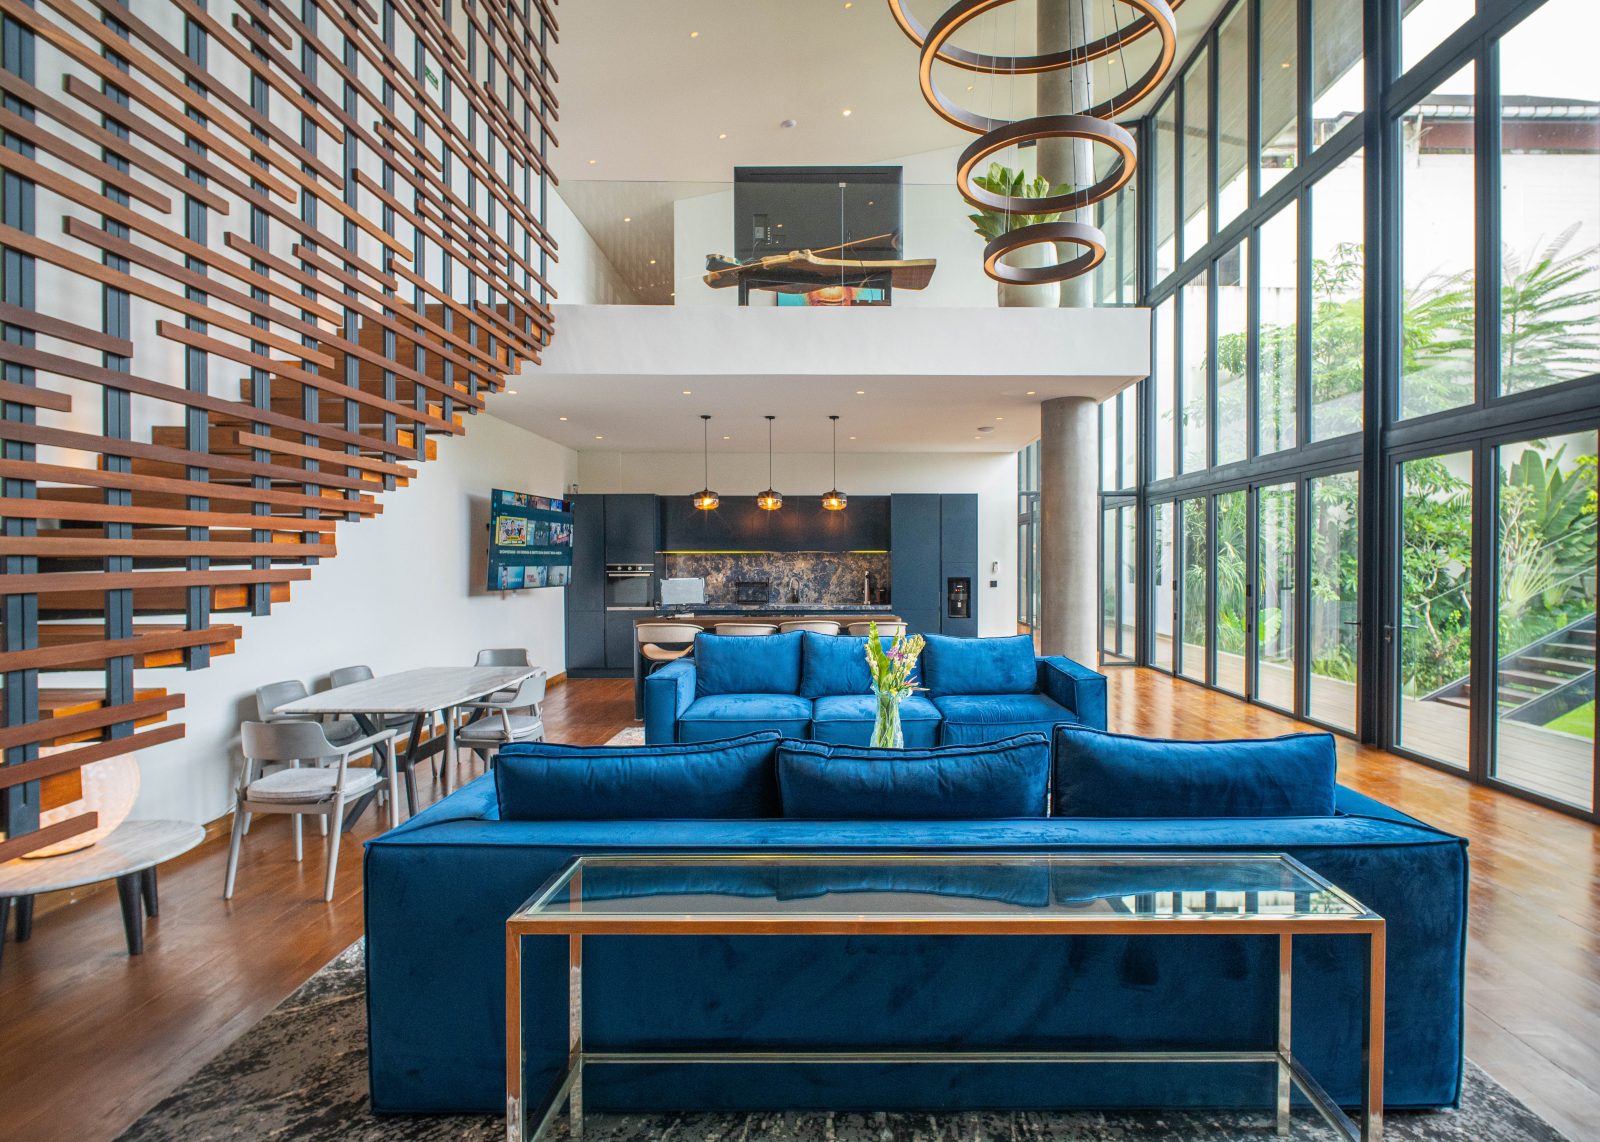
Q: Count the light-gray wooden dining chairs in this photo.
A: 5